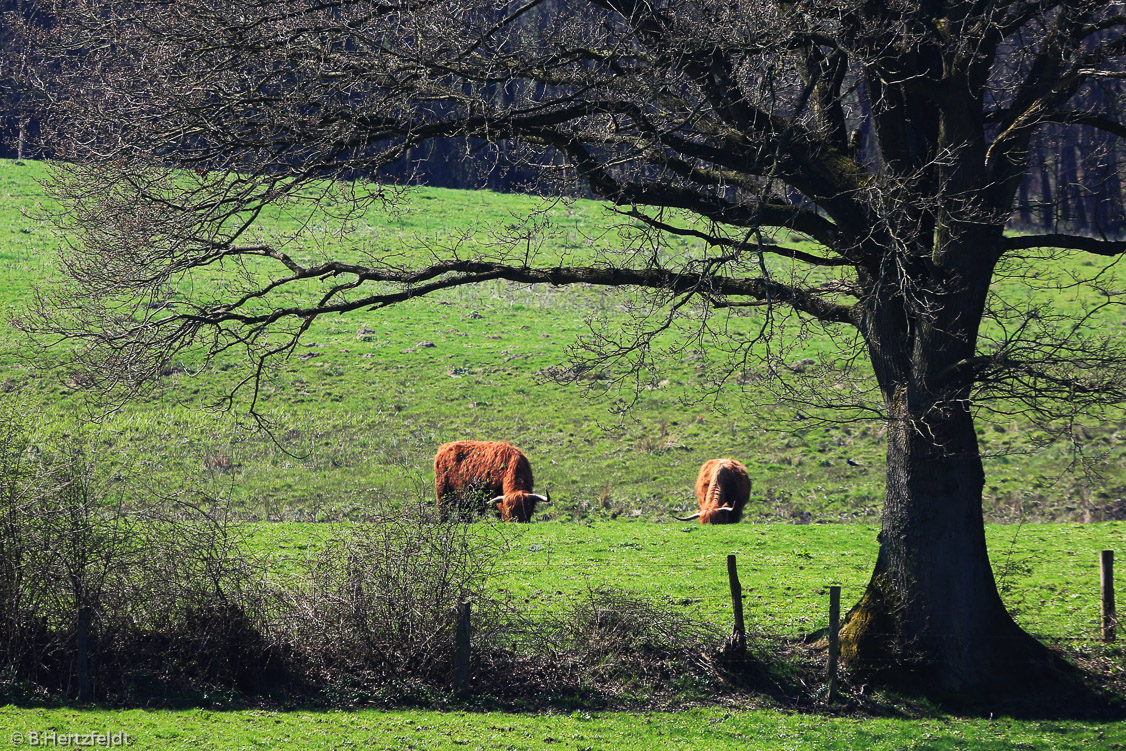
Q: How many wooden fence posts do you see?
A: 5